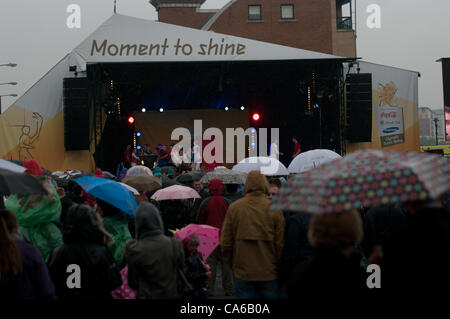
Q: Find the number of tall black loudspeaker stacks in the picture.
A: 2